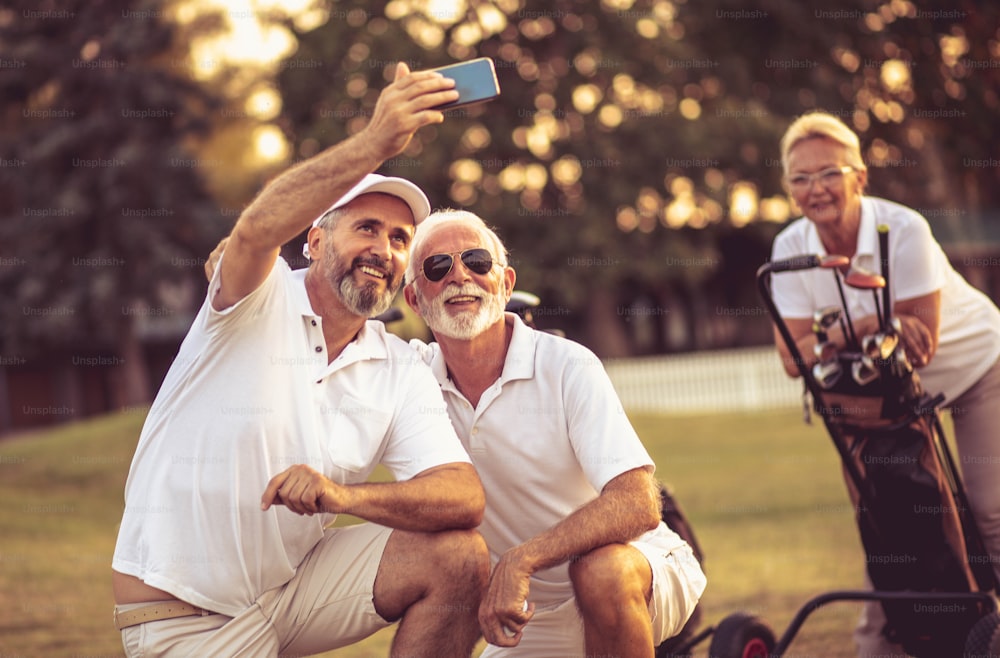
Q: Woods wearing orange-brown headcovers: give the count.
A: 2